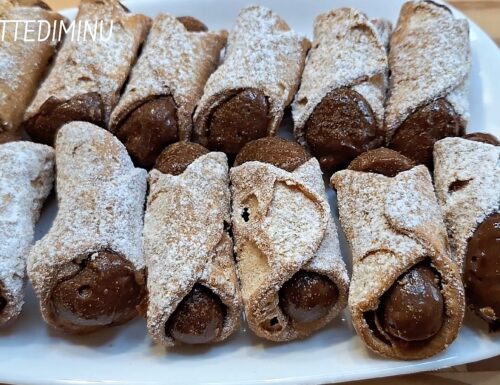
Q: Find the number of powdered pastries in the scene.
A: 12